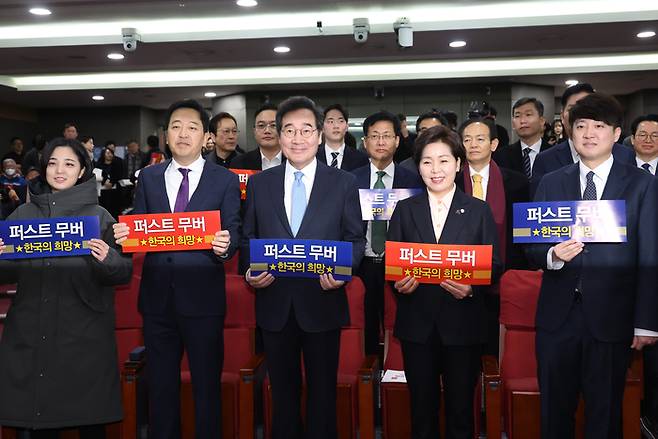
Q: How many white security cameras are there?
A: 3